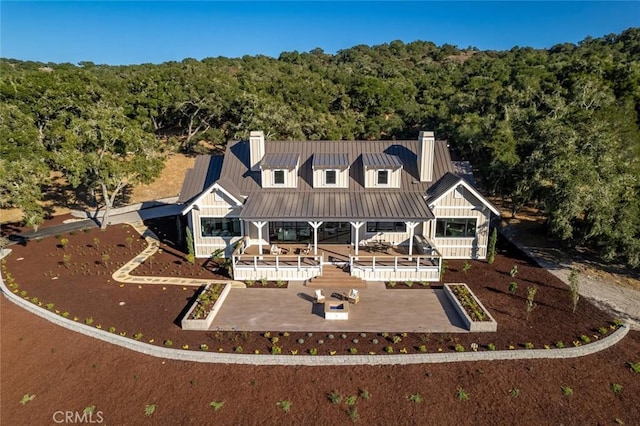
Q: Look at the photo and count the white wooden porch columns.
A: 4